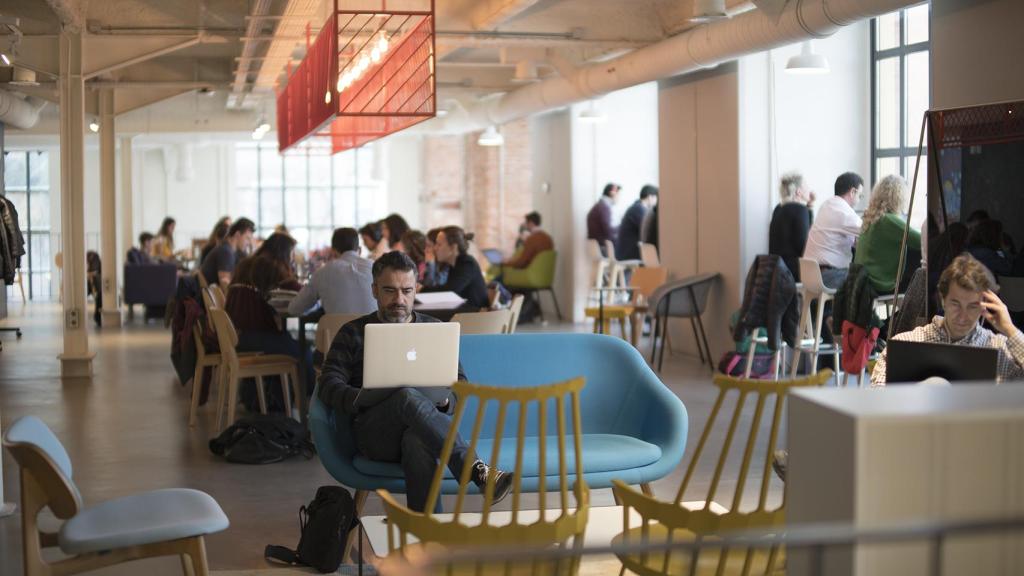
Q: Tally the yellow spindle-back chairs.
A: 2